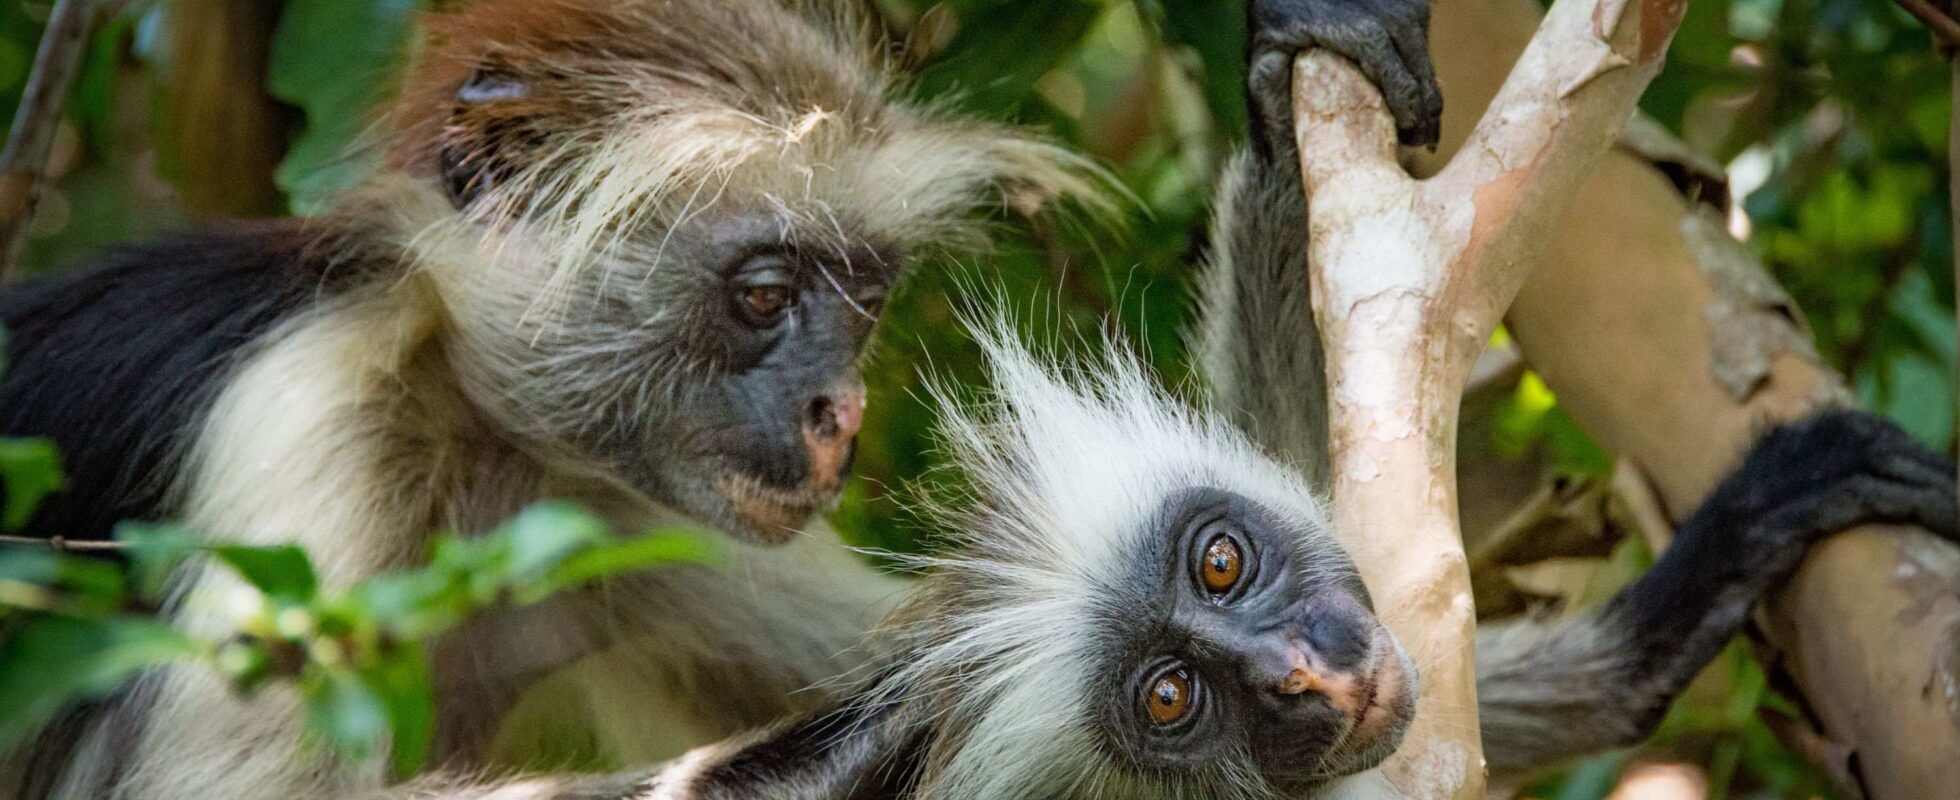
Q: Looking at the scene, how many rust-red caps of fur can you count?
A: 1